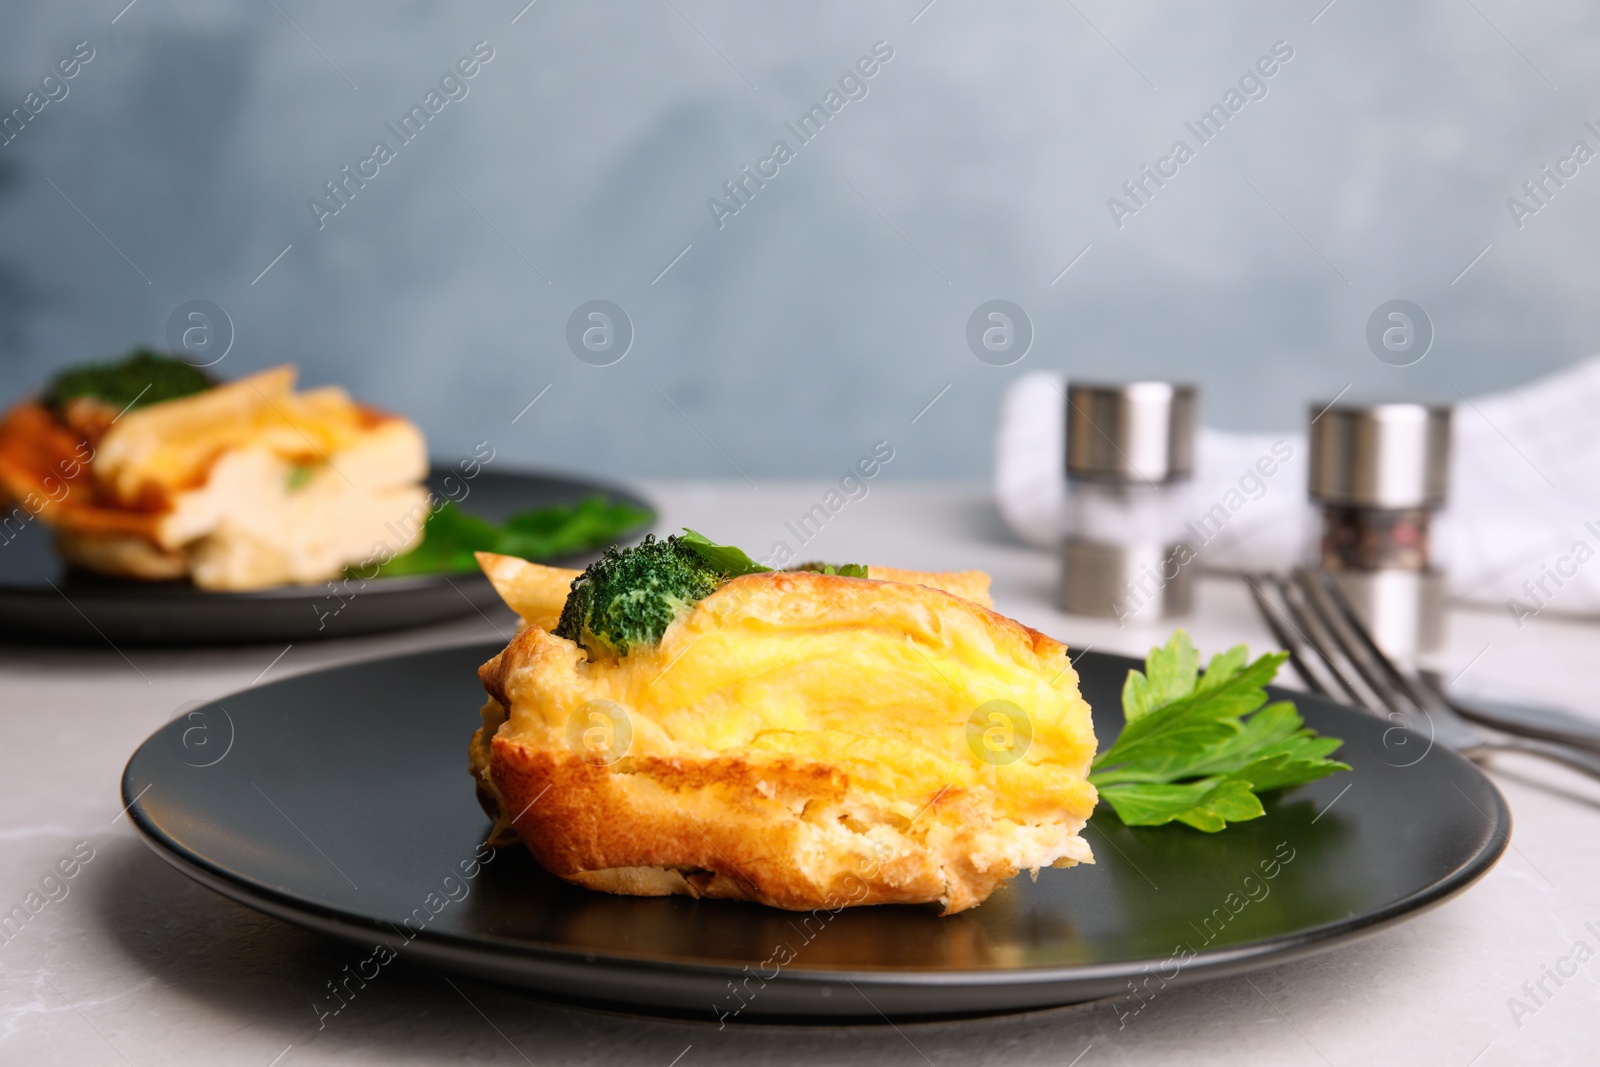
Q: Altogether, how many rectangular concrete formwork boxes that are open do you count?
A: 0